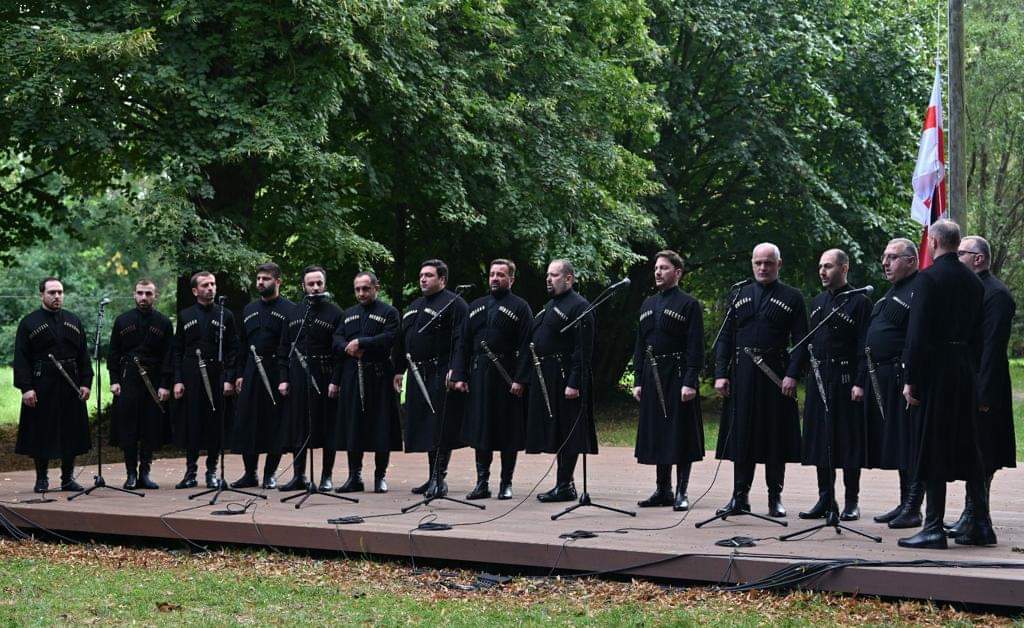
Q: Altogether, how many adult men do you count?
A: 15